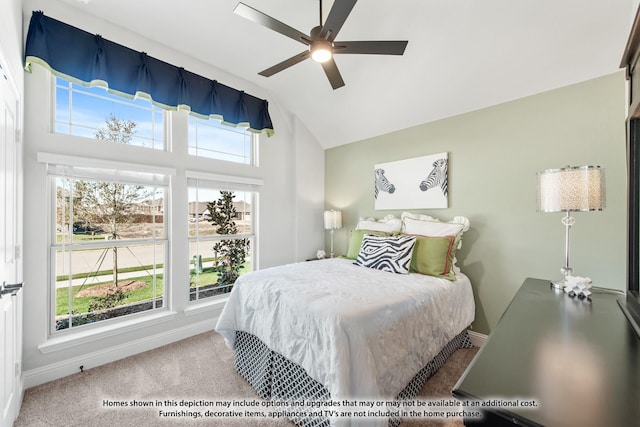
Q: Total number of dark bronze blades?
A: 5